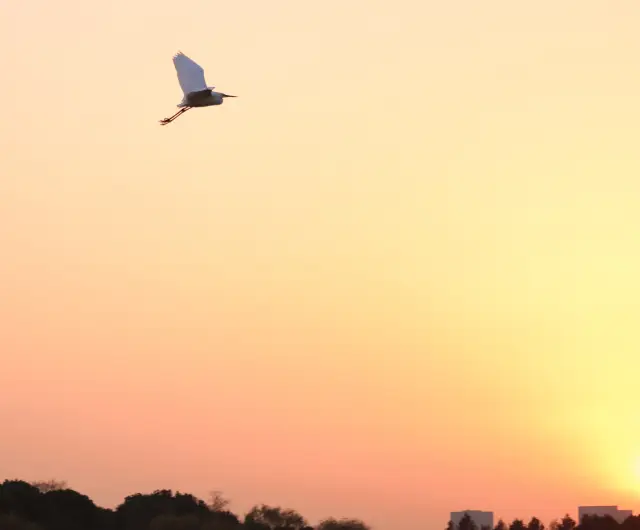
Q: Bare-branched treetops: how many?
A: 2